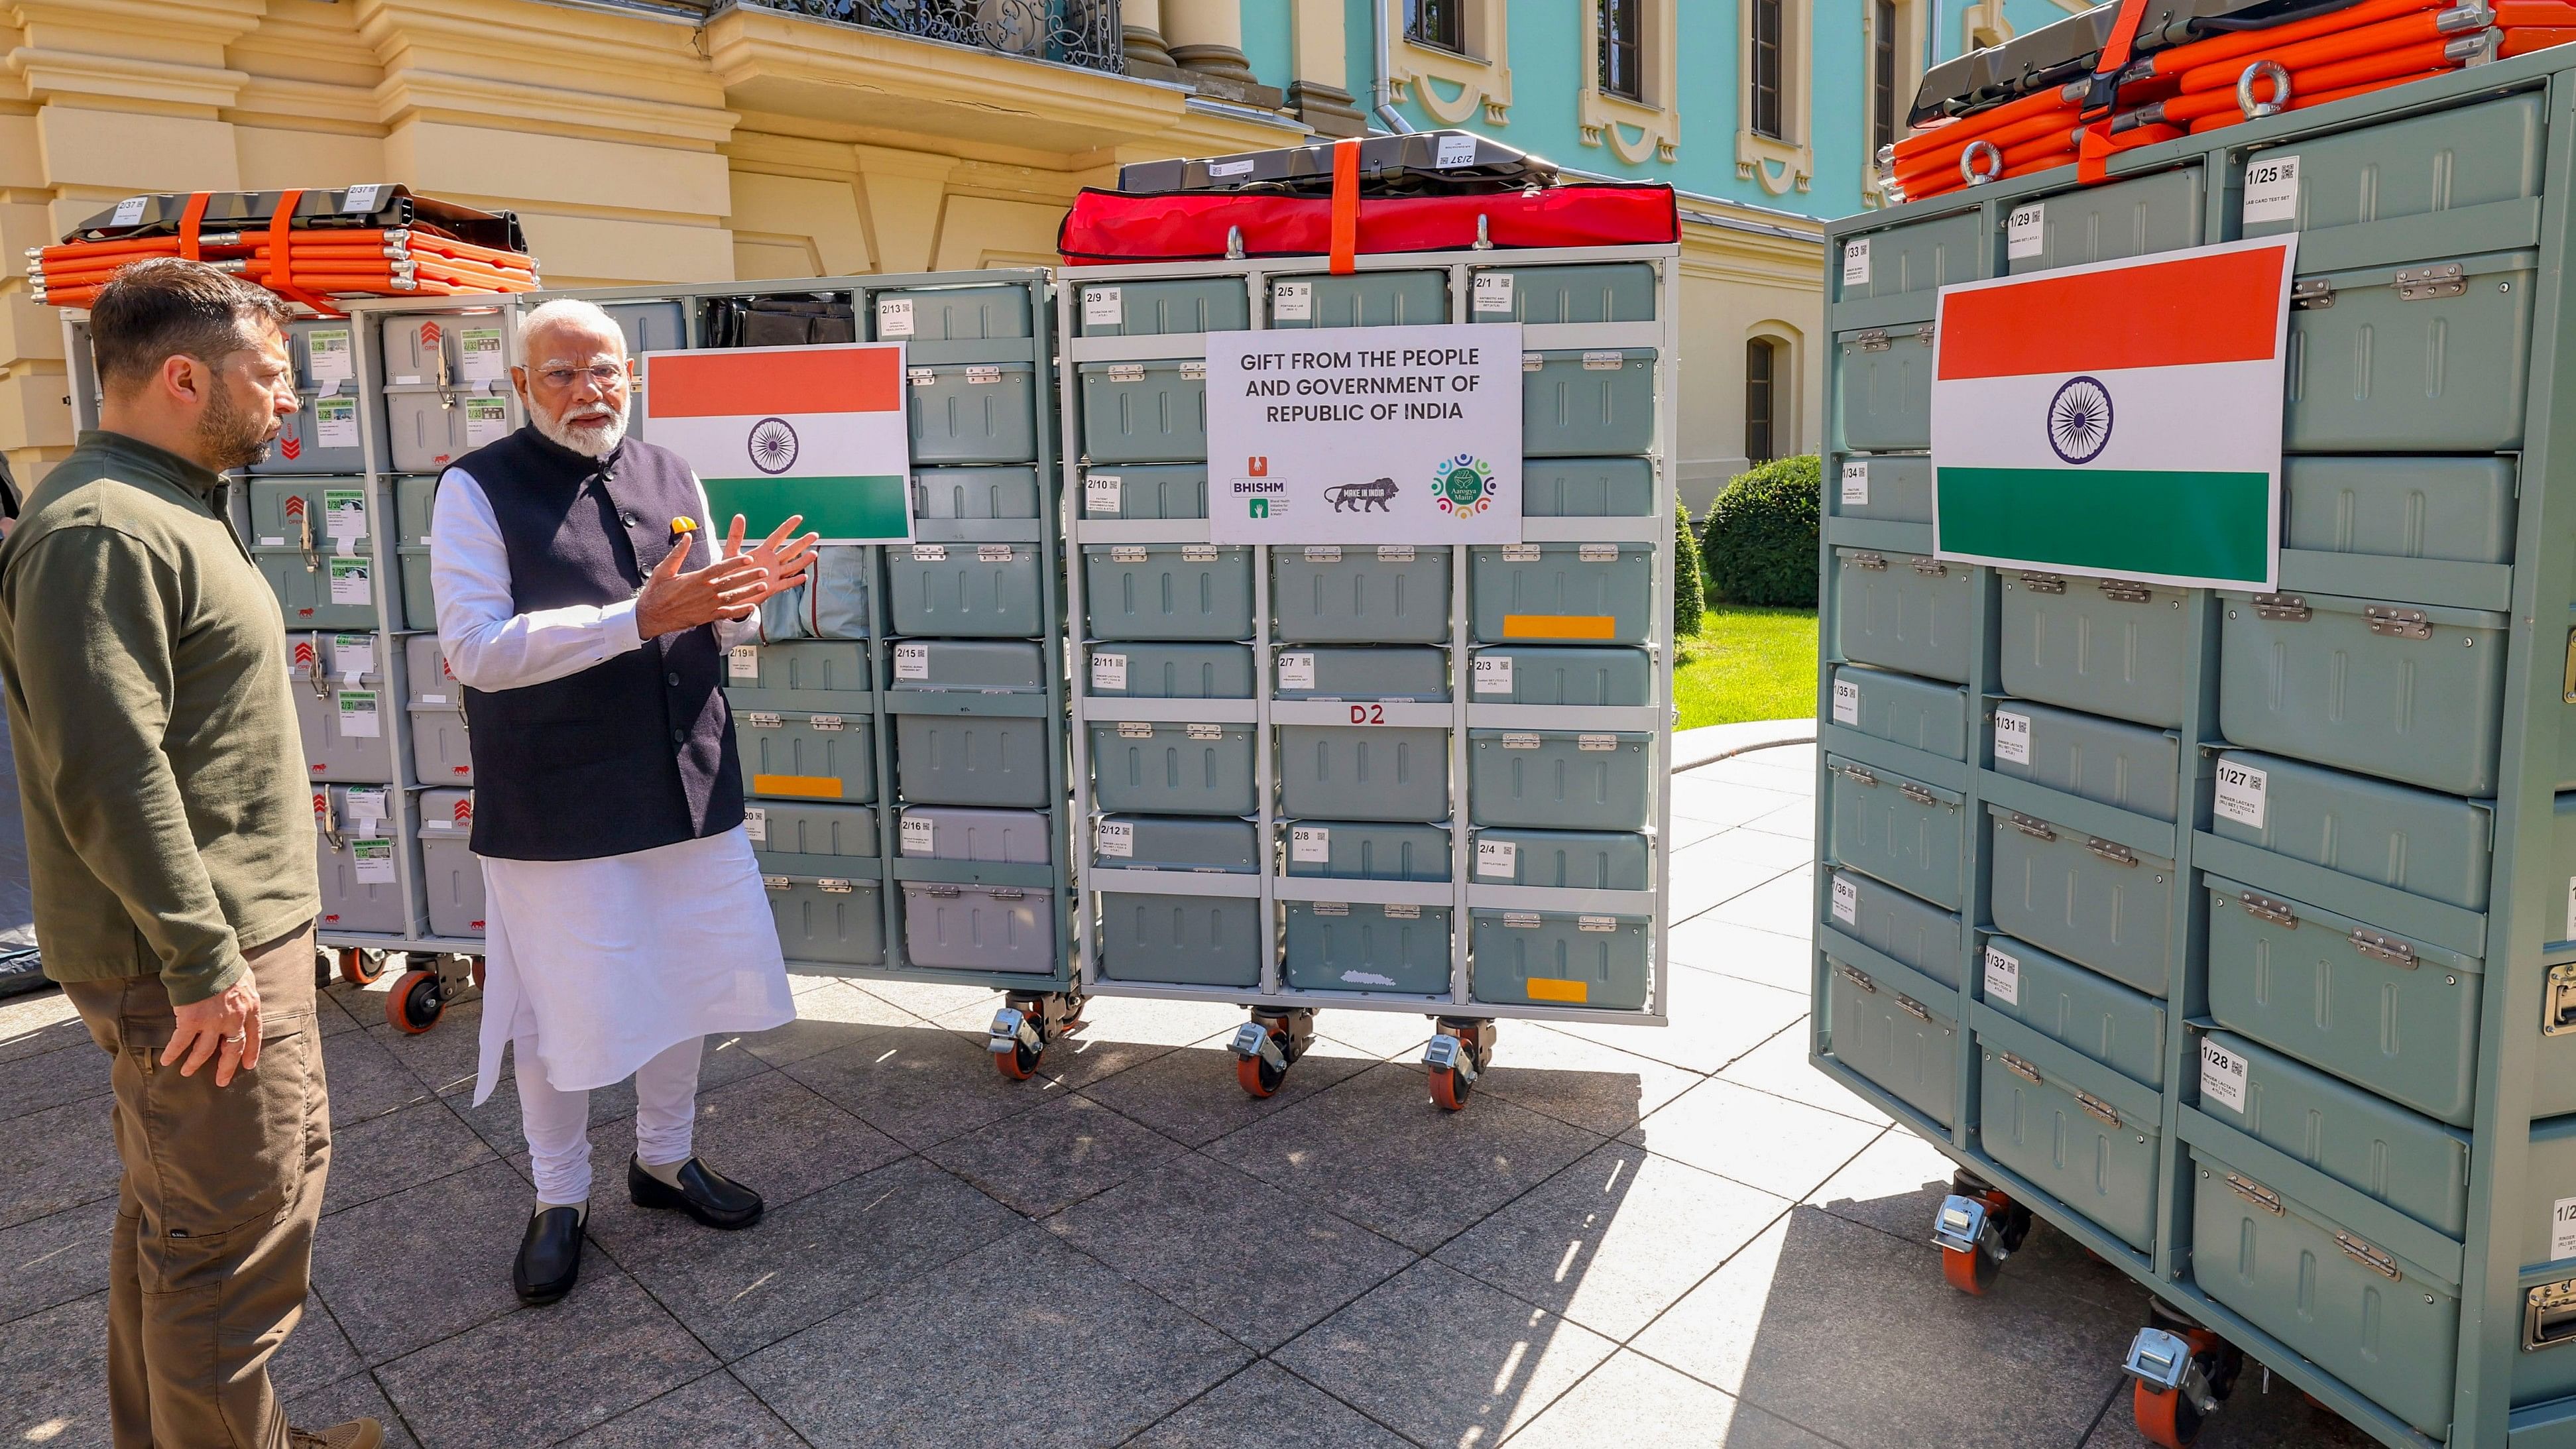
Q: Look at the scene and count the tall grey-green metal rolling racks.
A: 4